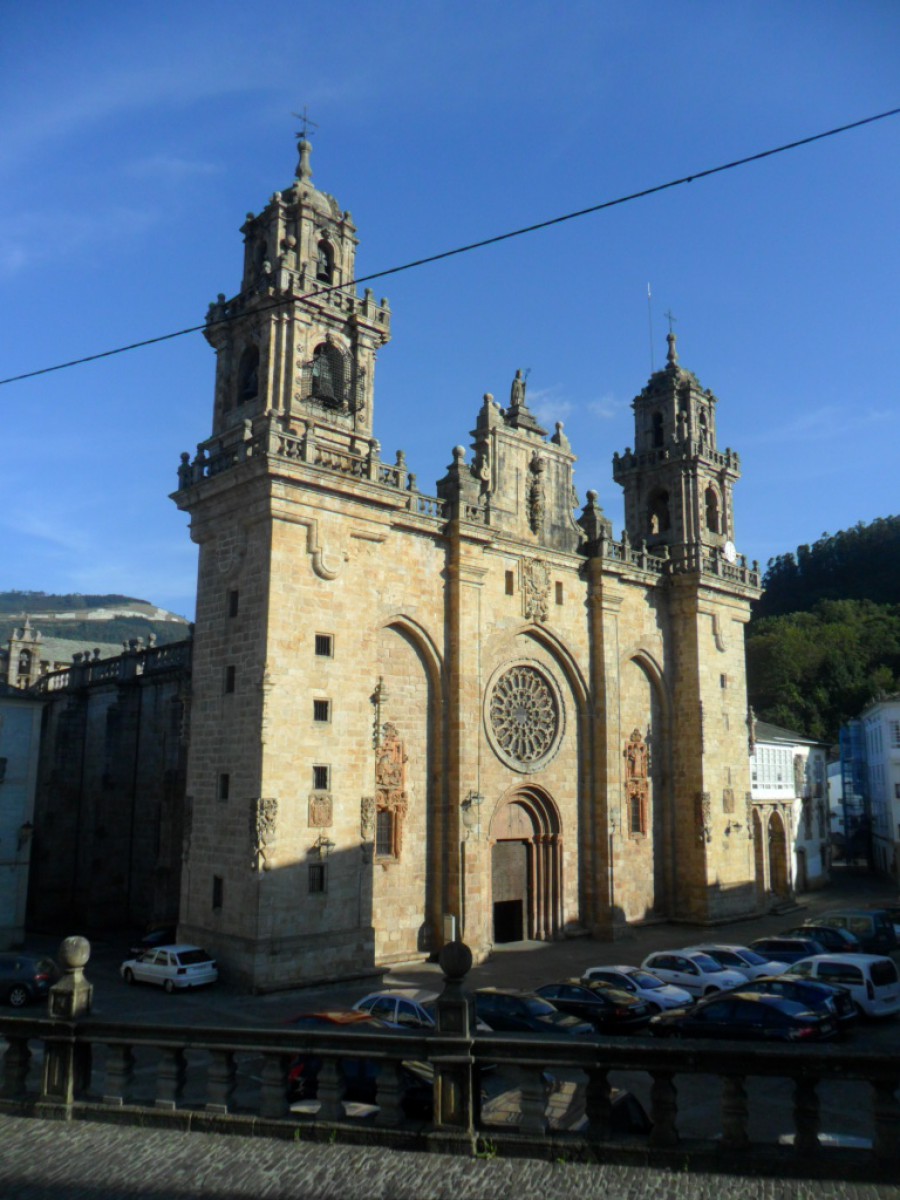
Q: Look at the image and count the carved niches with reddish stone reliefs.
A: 2